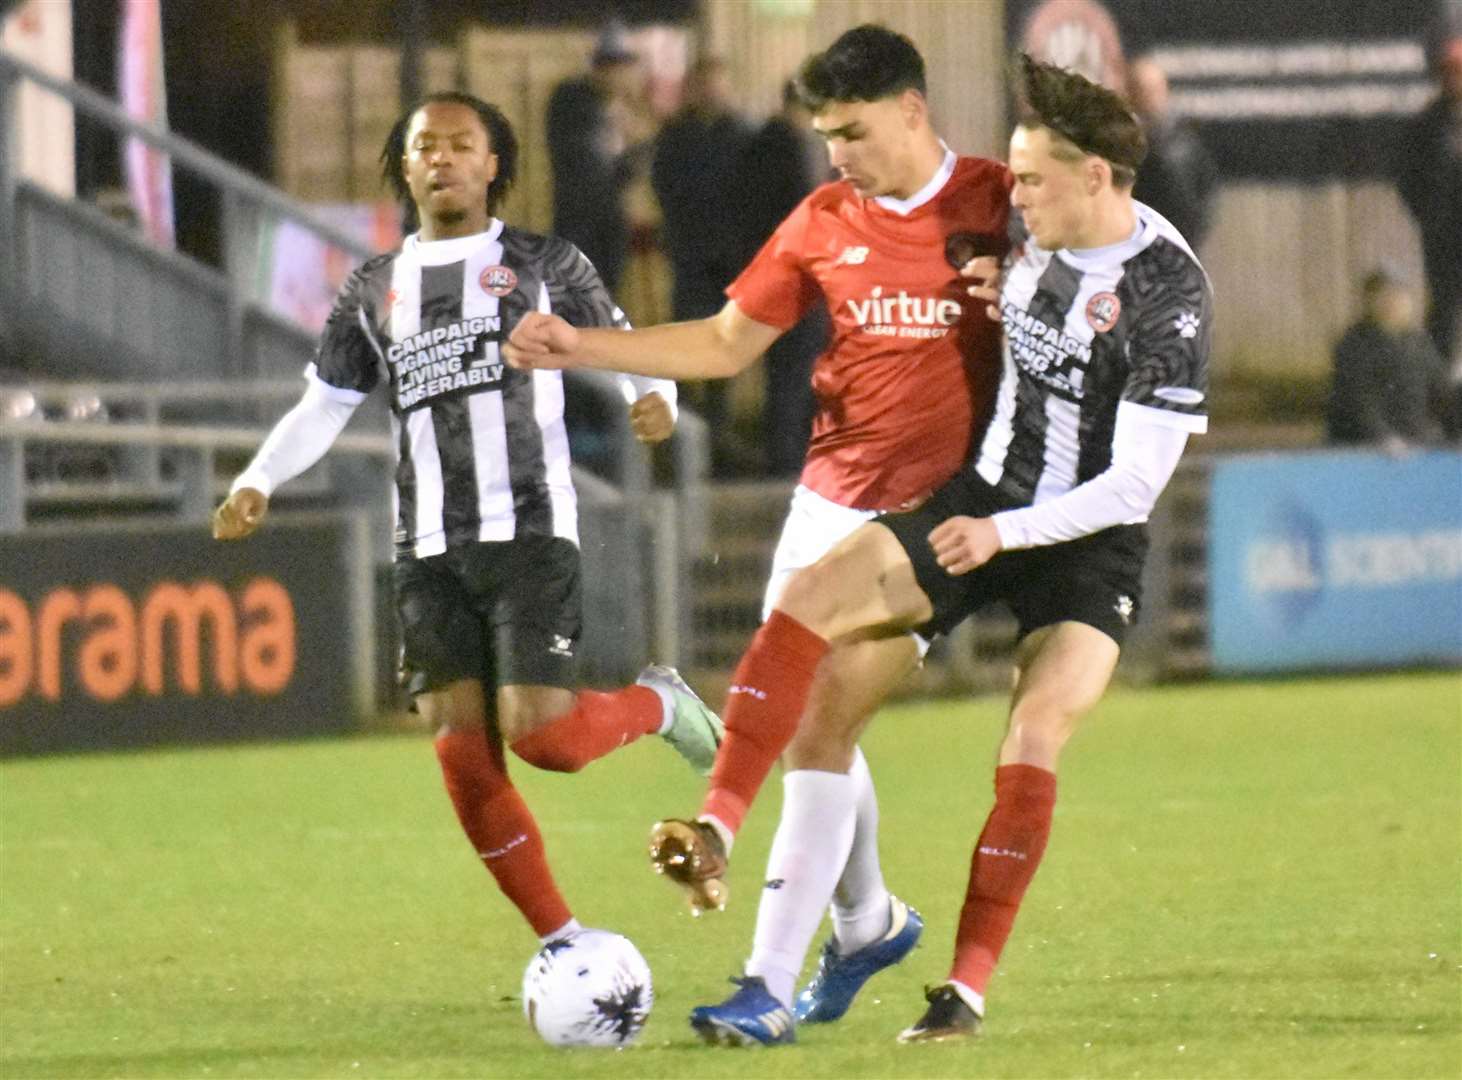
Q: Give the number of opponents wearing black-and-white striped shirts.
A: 2